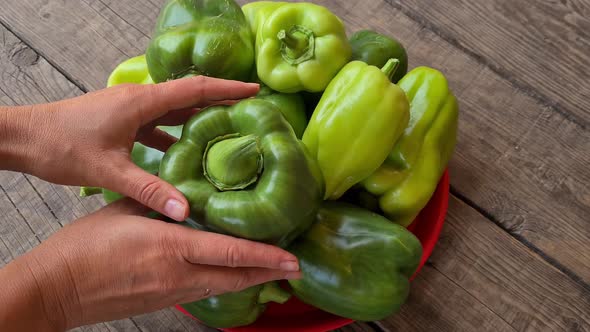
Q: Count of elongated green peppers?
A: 2